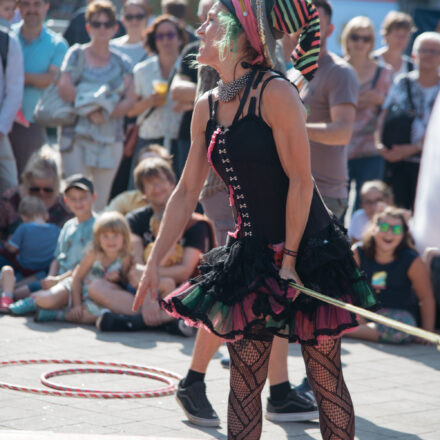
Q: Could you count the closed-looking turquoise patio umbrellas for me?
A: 0